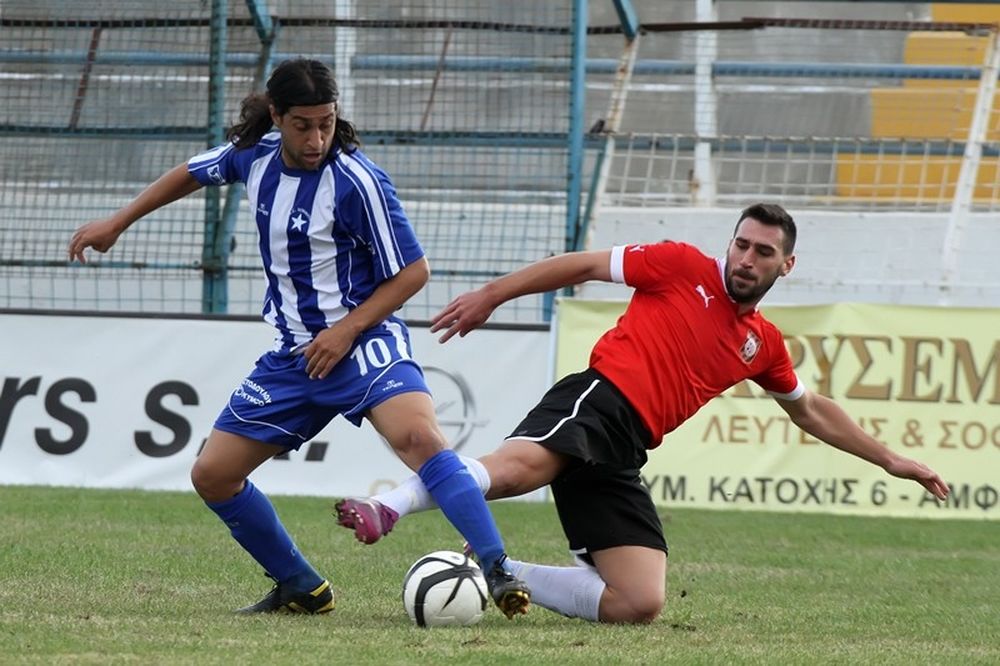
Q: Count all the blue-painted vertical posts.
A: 2